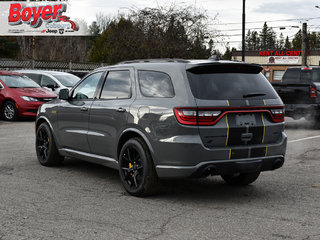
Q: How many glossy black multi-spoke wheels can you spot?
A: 2